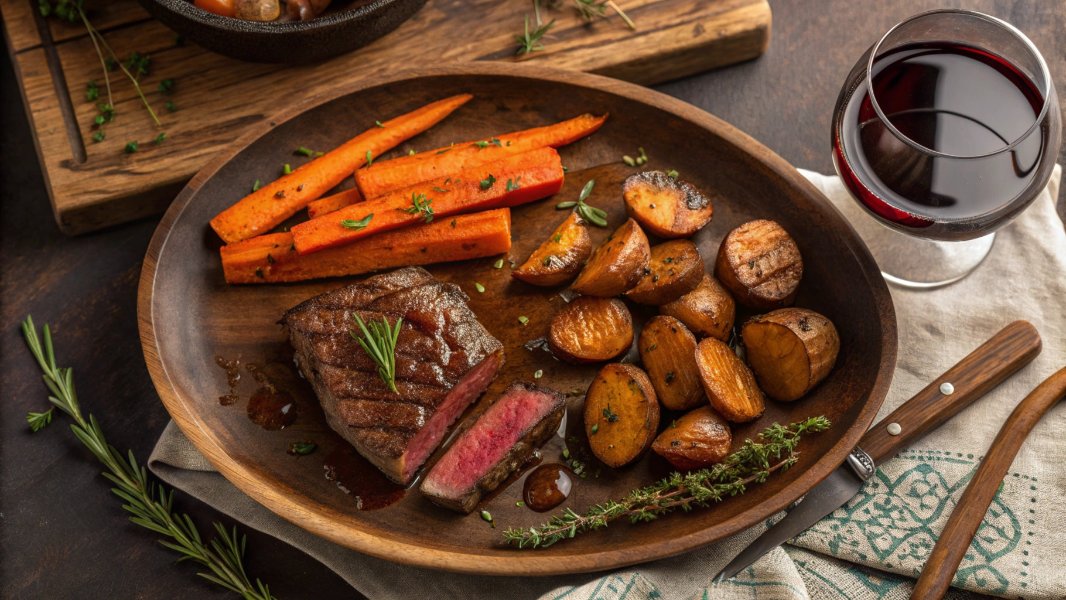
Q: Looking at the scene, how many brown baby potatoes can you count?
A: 12